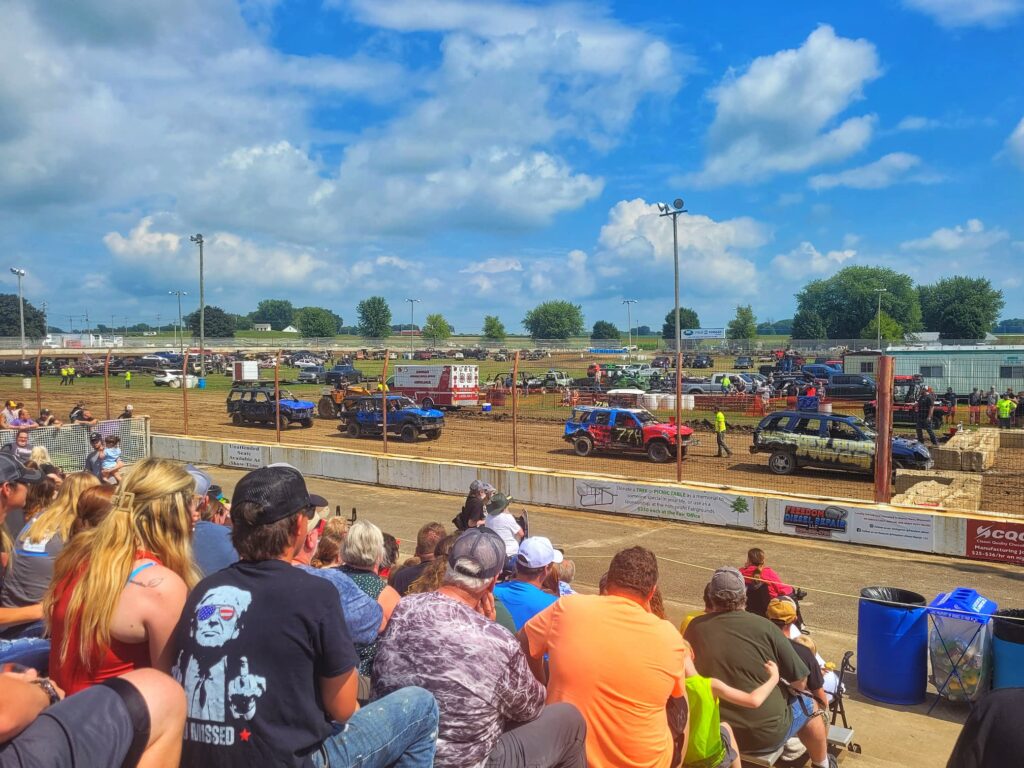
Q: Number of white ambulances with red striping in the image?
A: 1